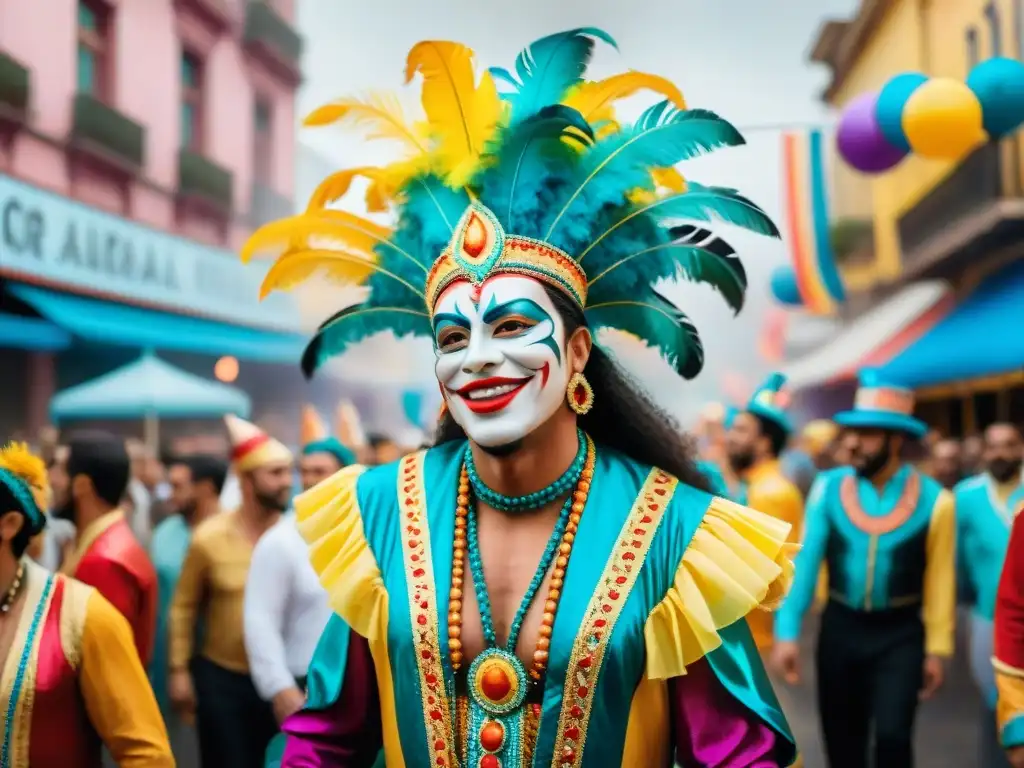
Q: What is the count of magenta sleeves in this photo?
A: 2